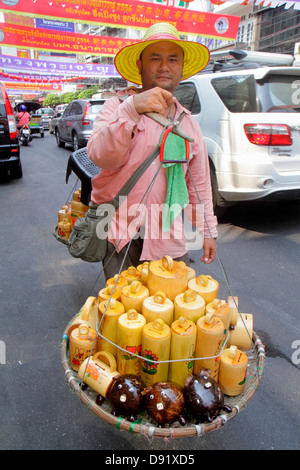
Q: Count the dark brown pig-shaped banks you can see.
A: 3